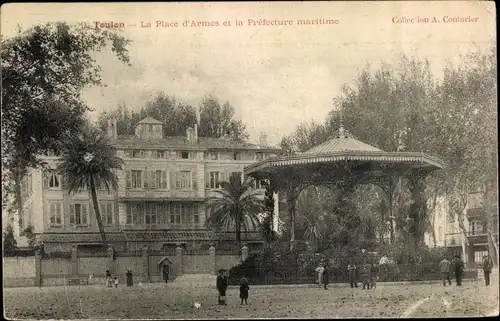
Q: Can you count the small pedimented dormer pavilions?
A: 1